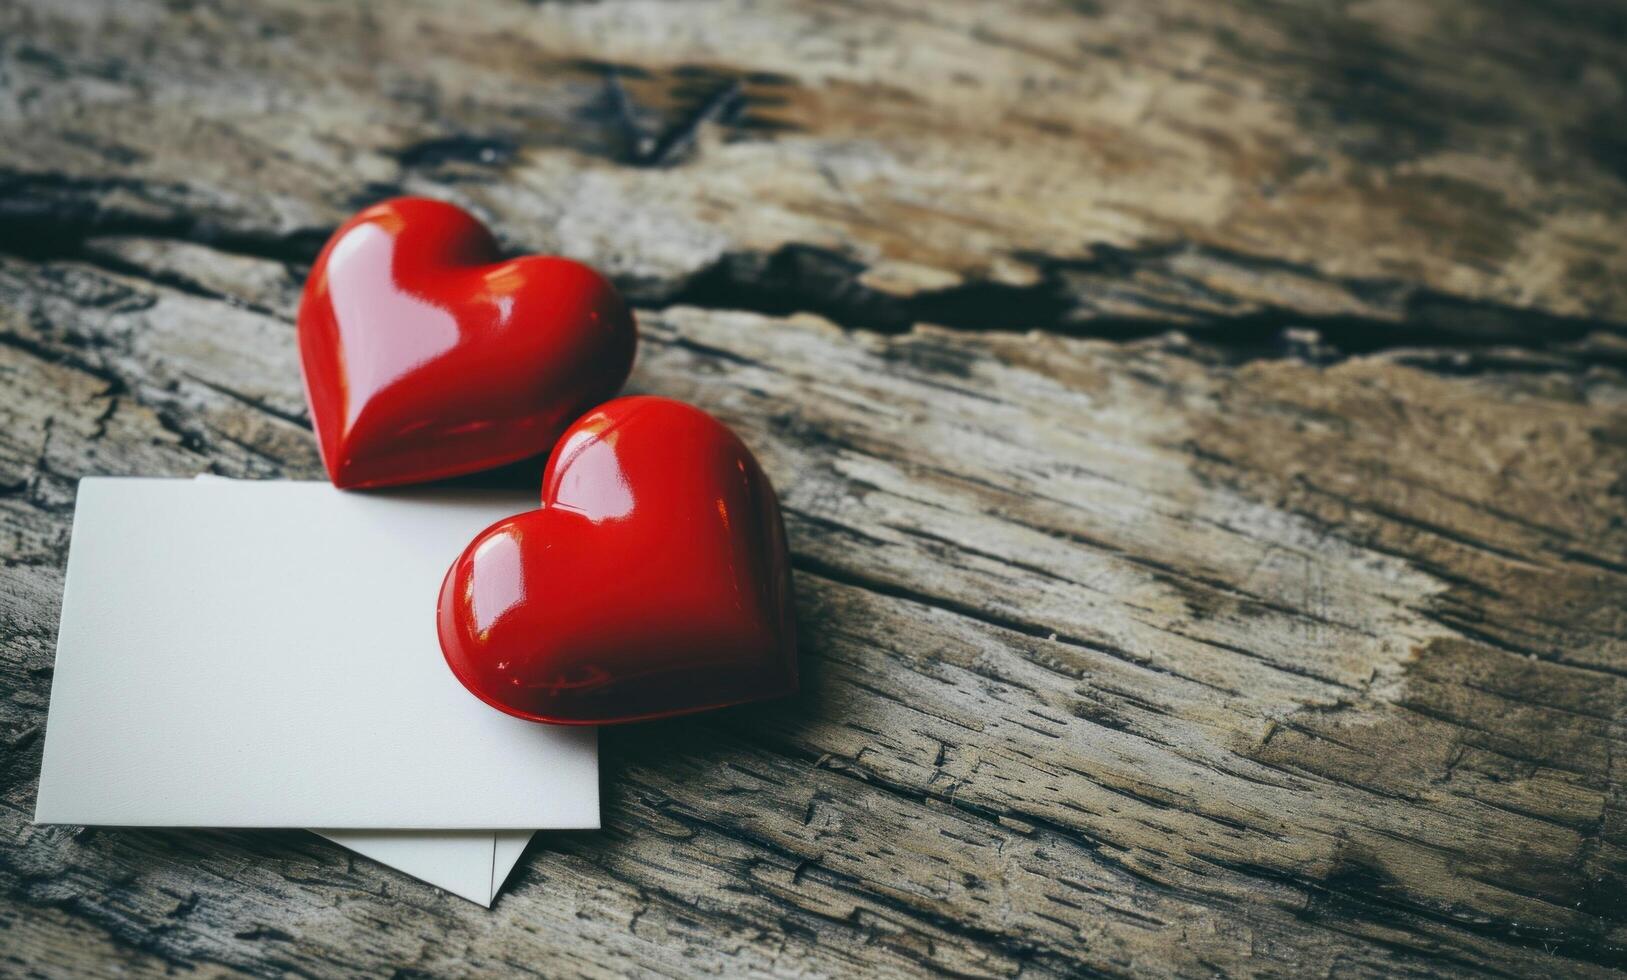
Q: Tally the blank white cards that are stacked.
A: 2